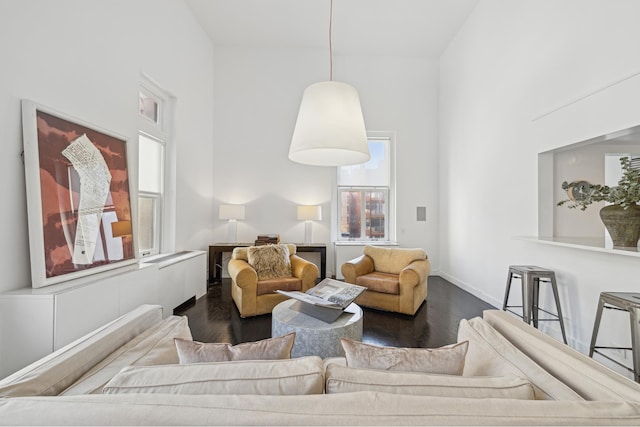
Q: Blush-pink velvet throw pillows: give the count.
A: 2